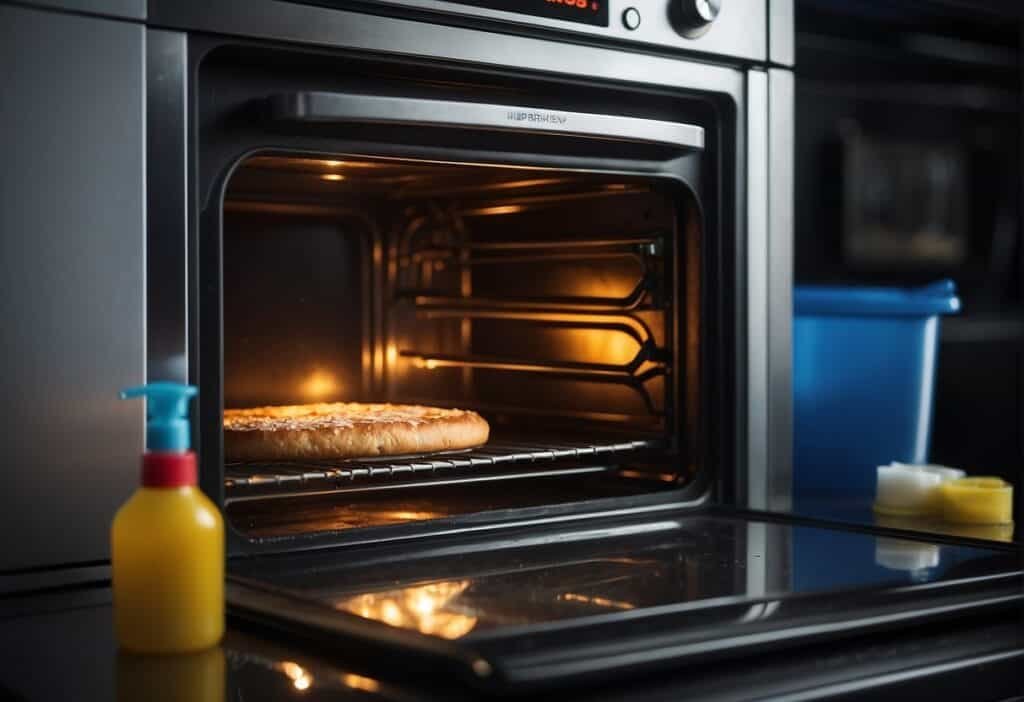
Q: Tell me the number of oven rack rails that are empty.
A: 3